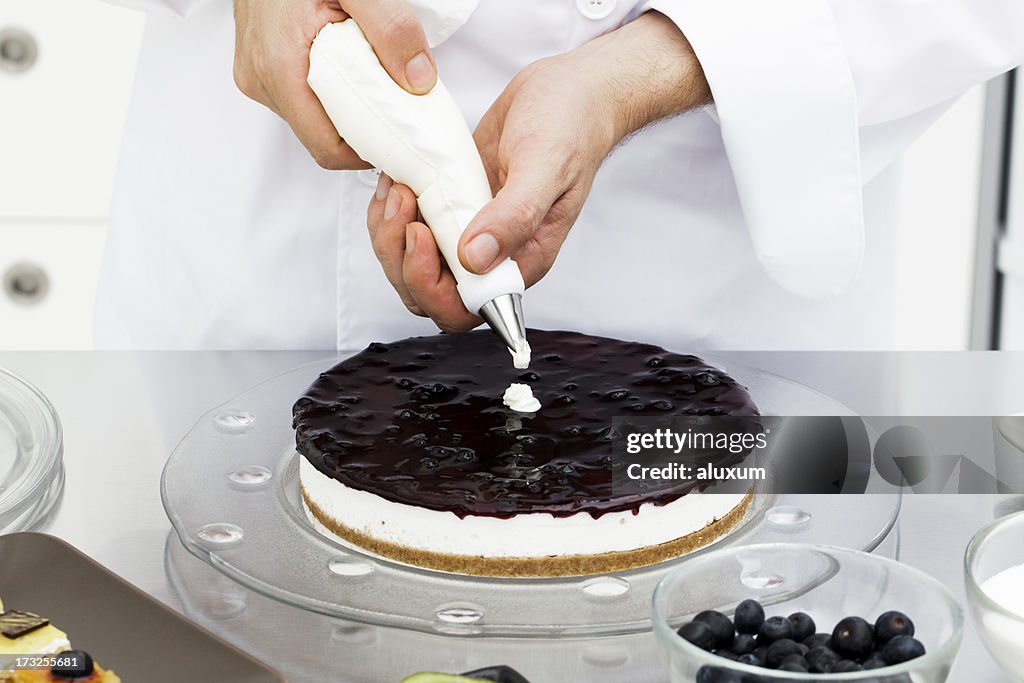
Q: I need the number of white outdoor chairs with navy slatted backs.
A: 0